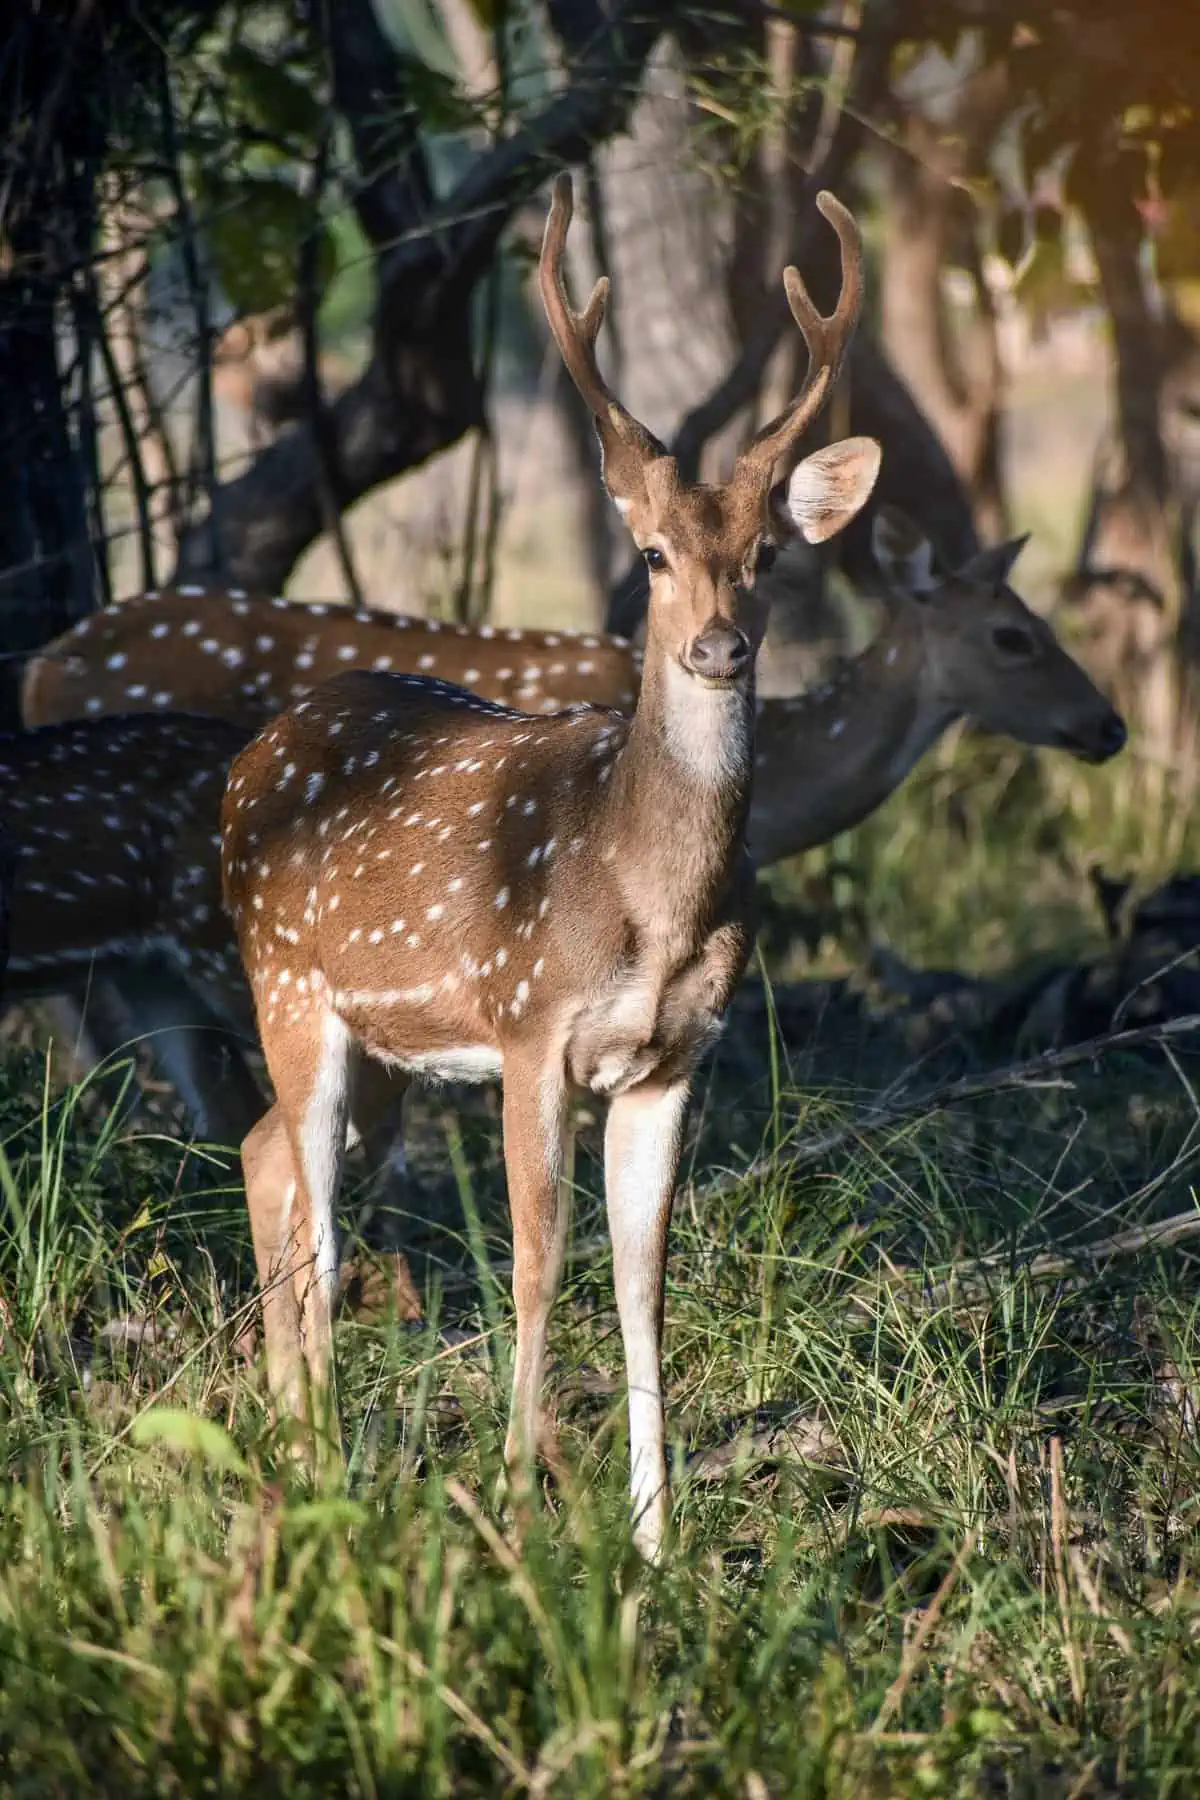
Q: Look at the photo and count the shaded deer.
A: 2